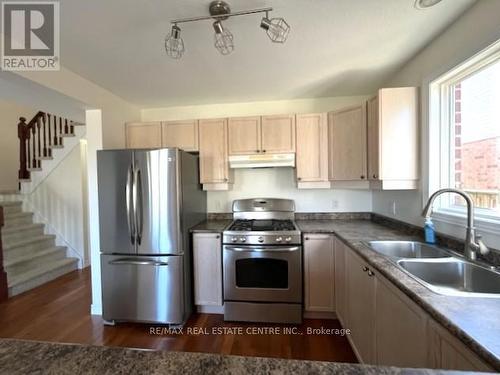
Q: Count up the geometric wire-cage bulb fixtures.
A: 3